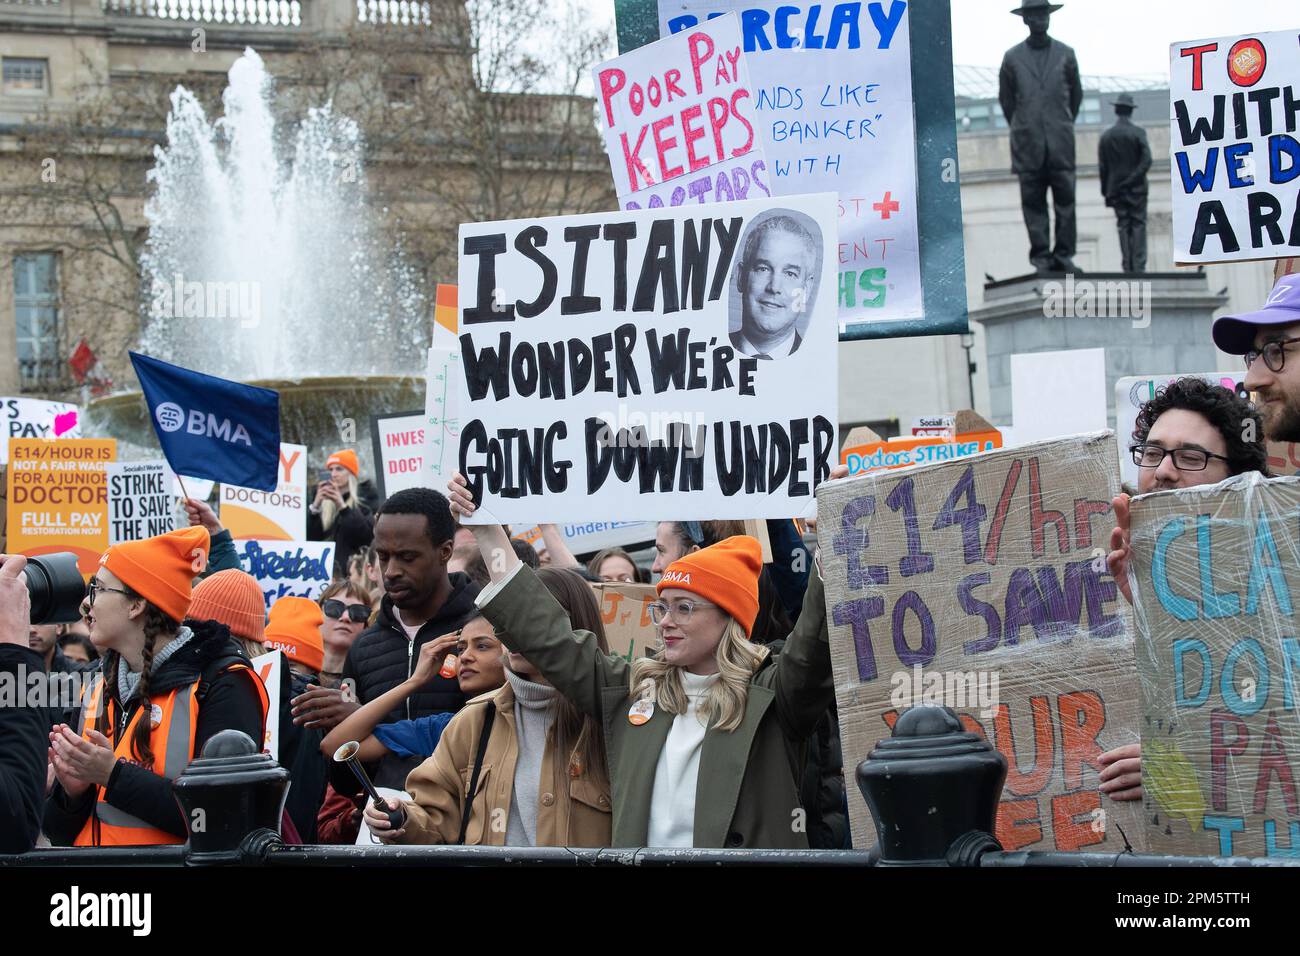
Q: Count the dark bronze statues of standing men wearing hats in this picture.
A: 2